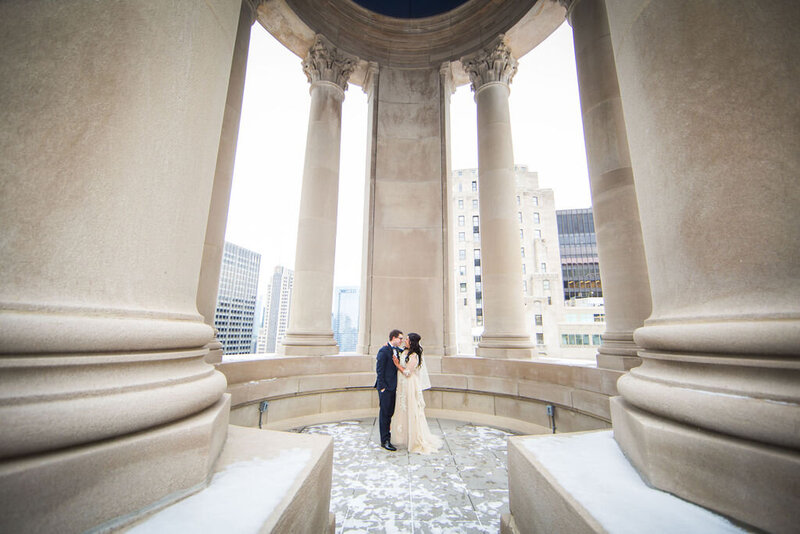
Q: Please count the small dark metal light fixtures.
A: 2